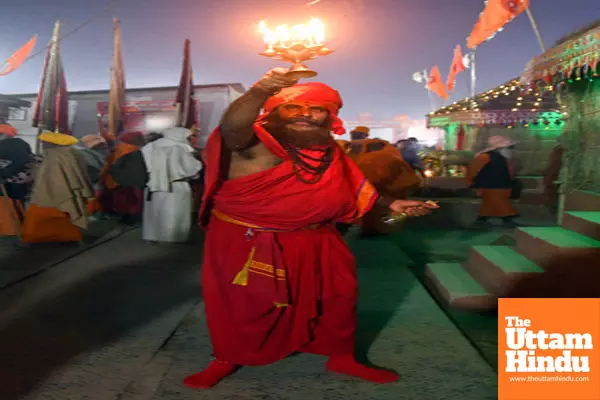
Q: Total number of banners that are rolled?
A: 3